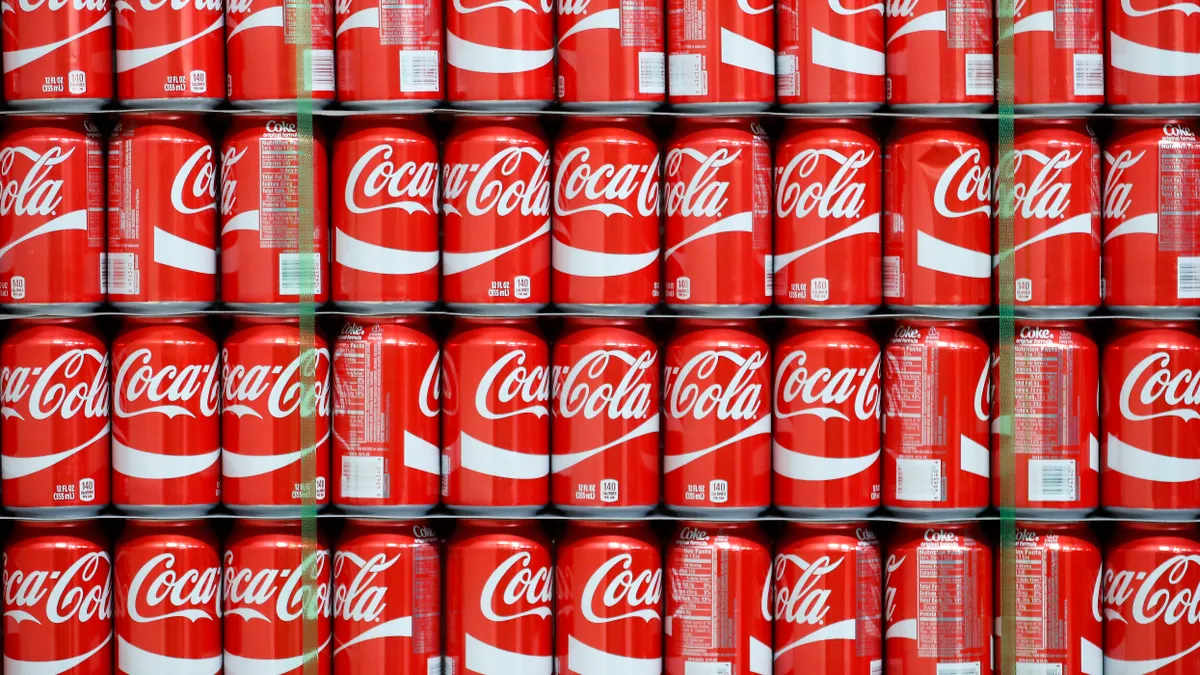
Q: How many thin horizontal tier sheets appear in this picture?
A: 3